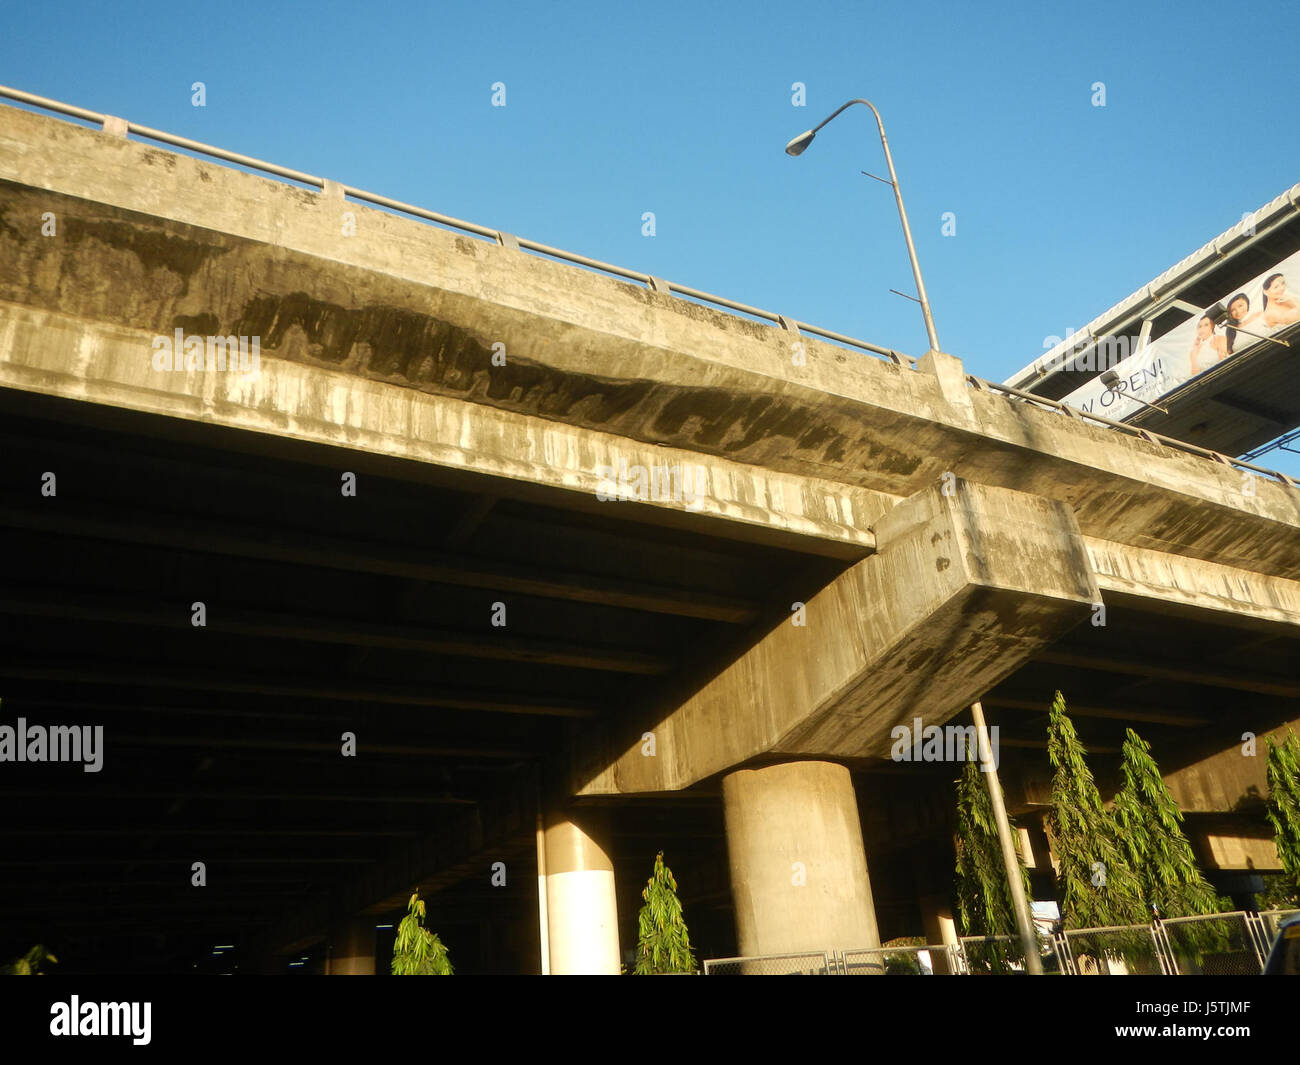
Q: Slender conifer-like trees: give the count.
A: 6